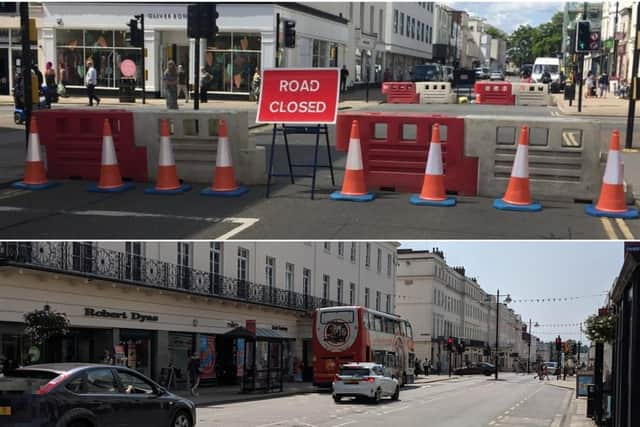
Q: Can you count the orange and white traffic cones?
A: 8